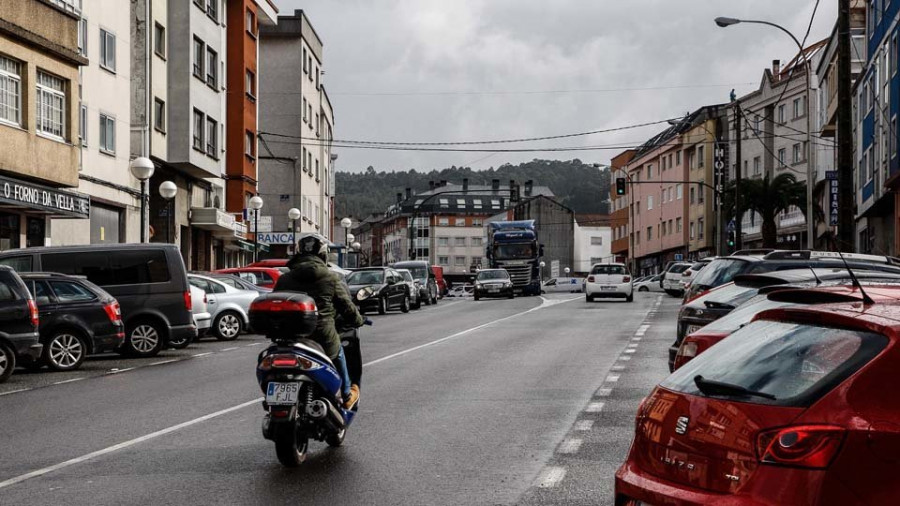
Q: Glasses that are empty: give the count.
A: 0